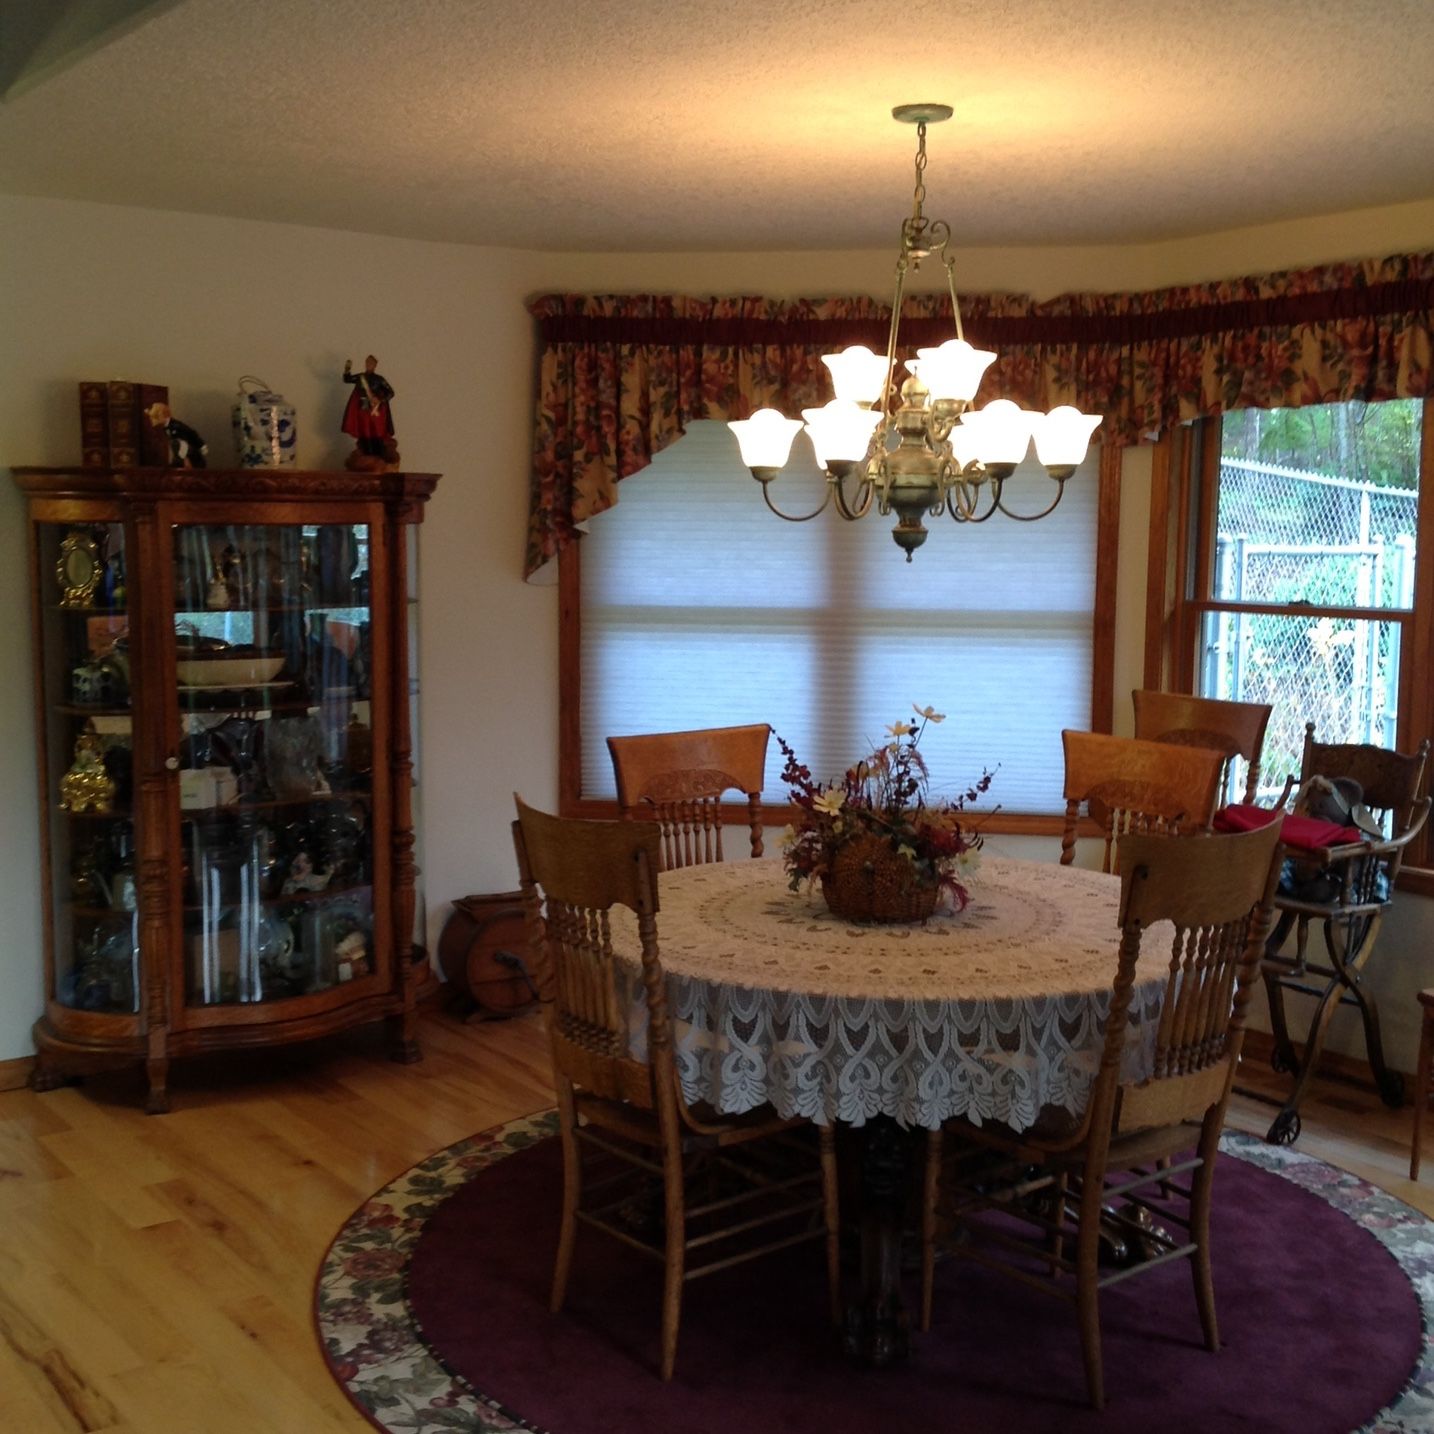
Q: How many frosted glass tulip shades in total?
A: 9